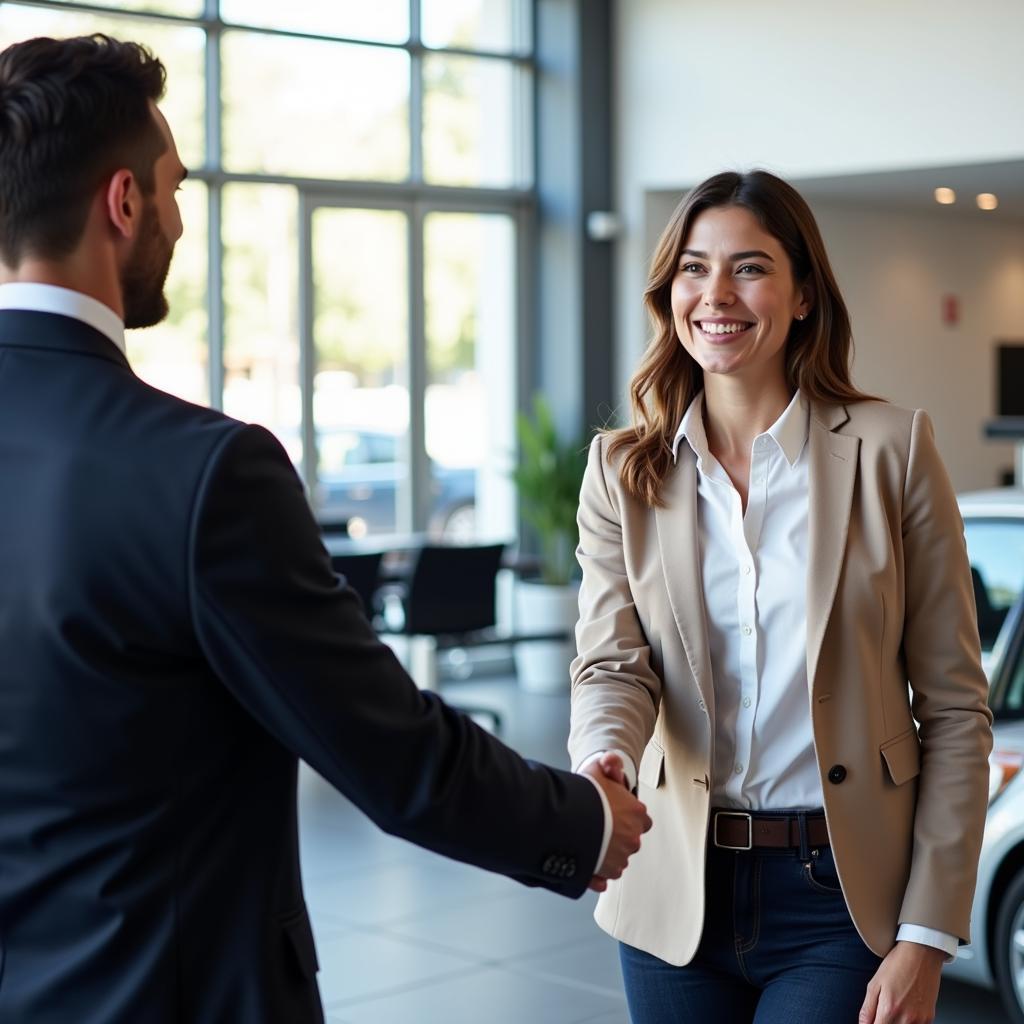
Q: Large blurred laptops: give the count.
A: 0